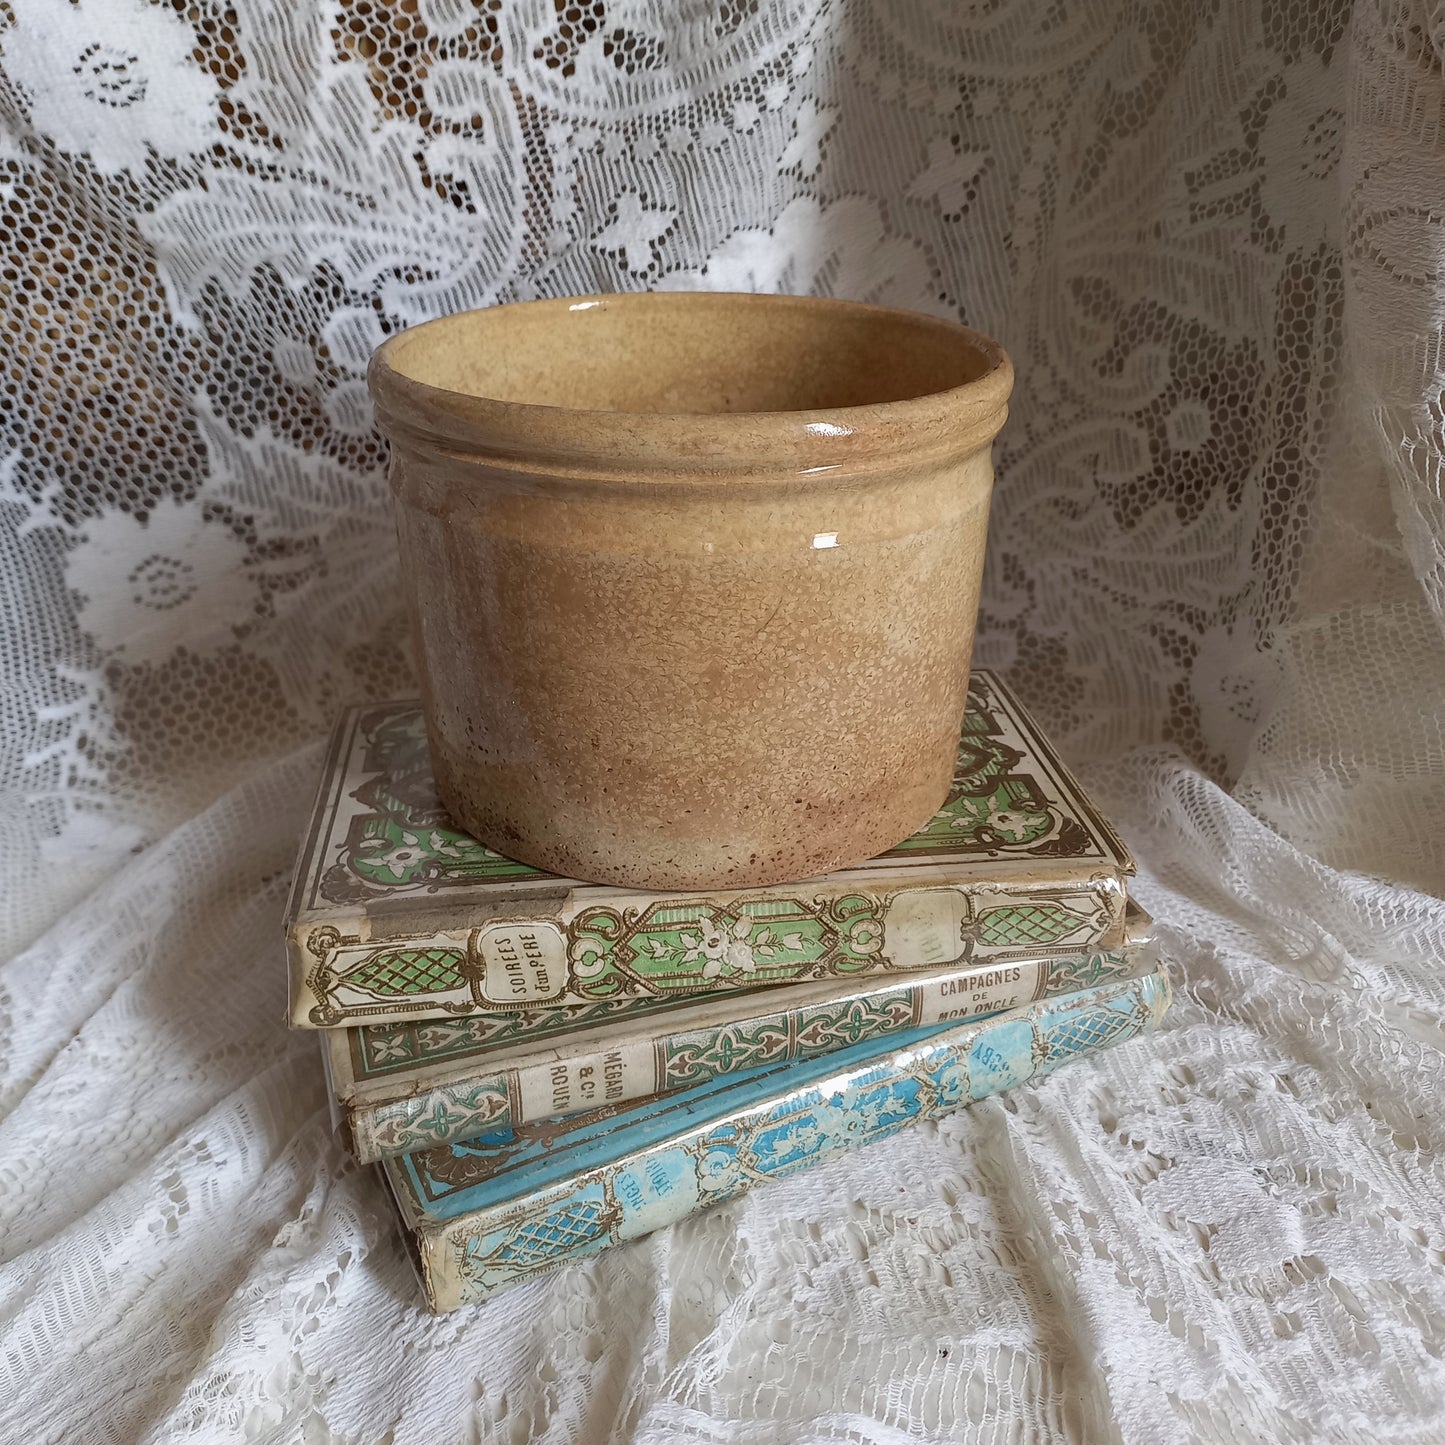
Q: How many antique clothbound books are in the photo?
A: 3